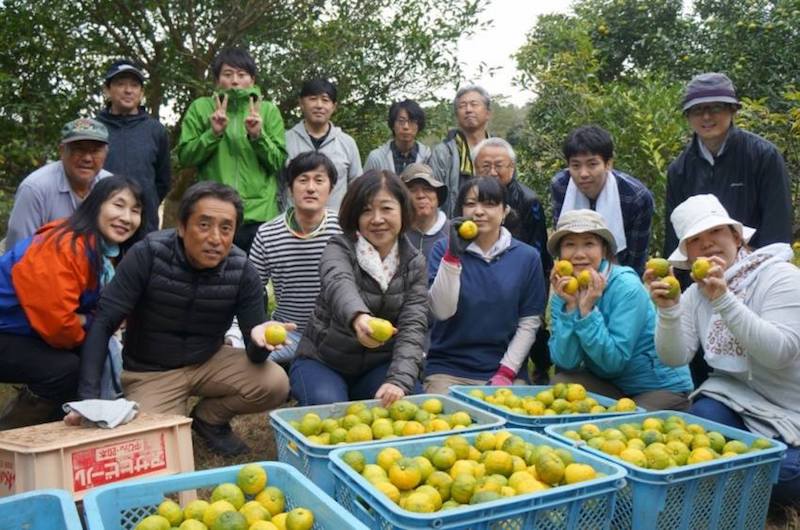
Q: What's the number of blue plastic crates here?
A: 6